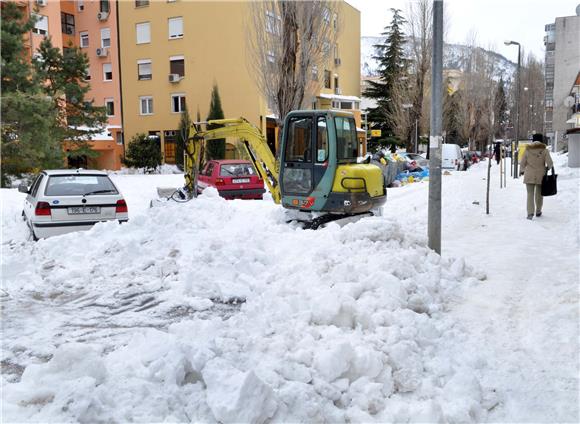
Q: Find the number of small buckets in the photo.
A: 1